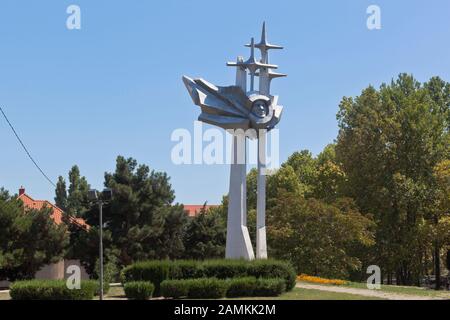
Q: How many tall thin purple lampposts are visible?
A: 0